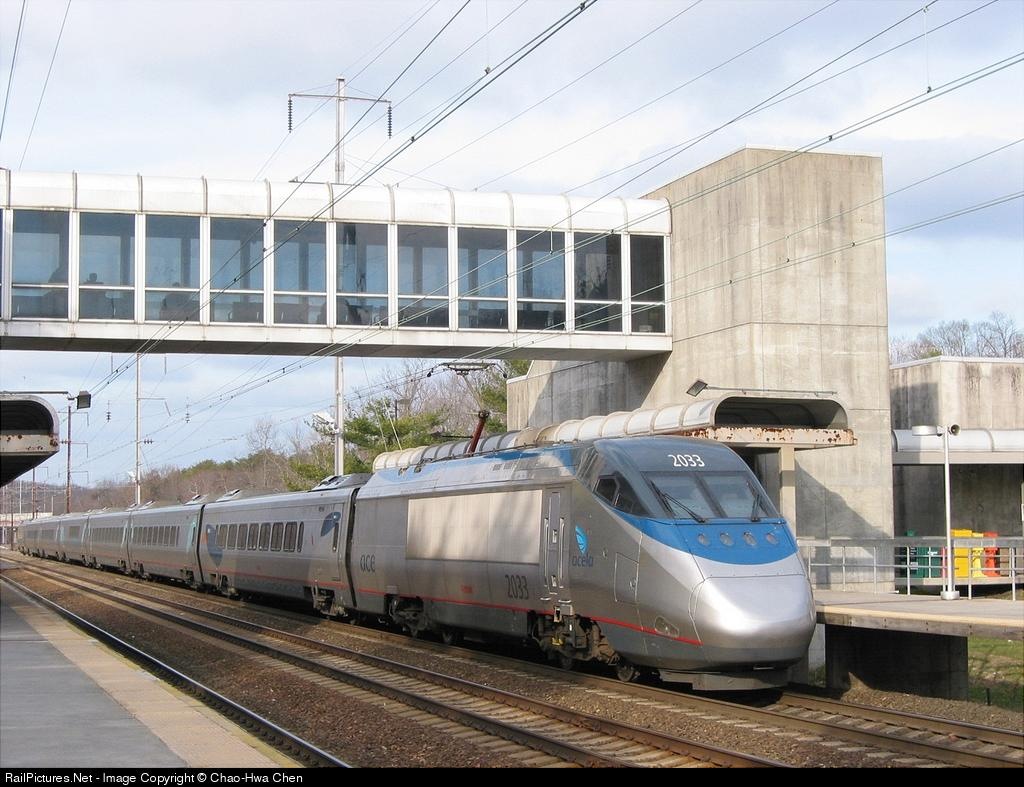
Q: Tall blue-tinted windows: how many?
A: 11